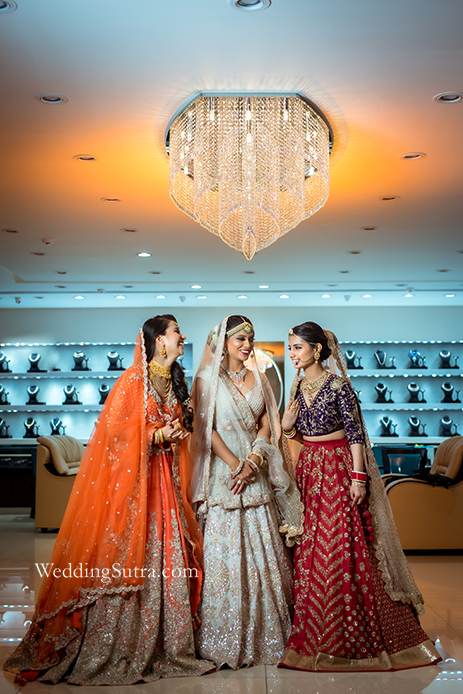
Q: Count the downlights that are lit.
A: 13